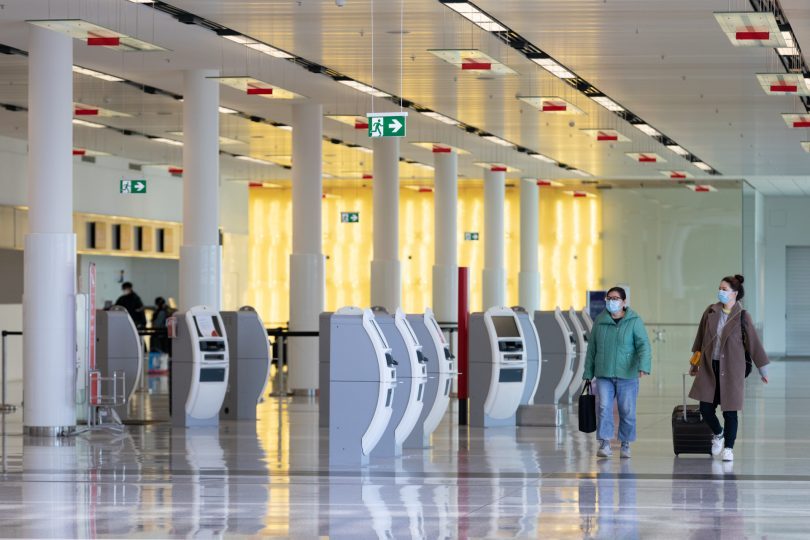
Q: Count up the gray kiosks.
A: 11